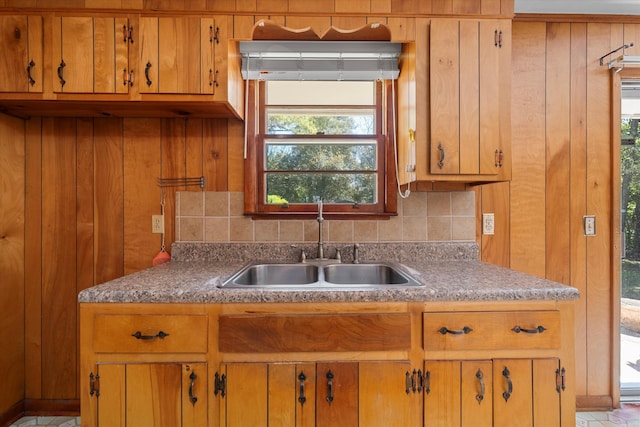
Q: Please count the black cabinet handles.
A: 12